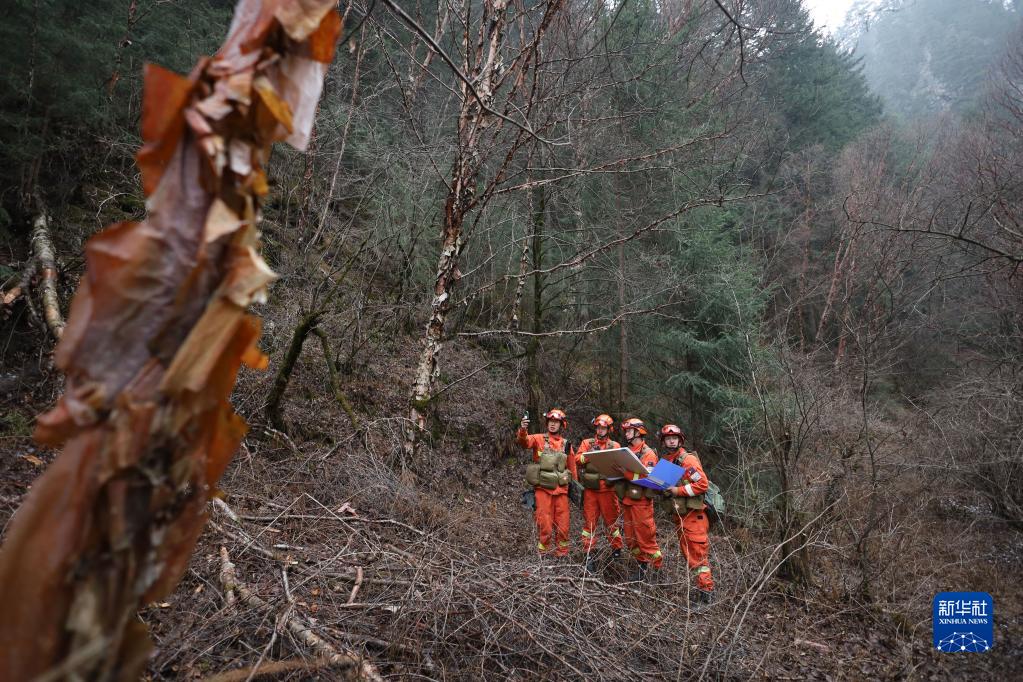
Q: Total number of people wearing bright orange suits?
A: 4